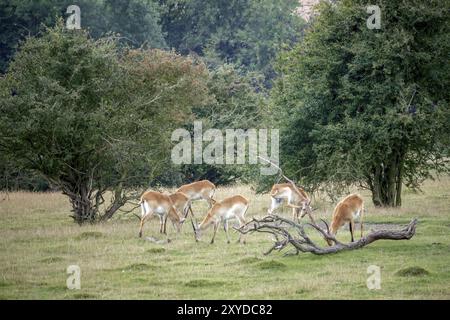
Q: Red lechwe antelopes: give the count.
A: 6